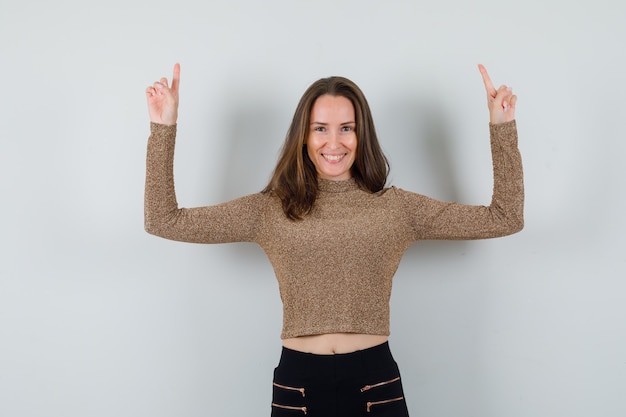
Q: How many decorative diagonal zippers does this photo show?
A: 4